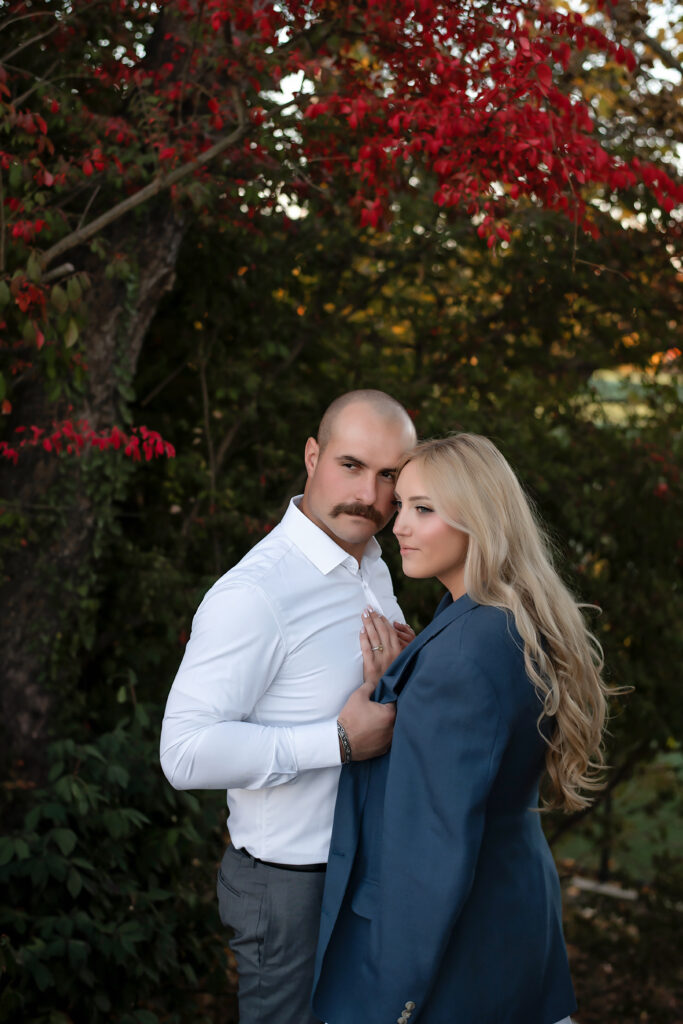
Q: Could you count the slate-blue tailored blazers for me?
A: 1